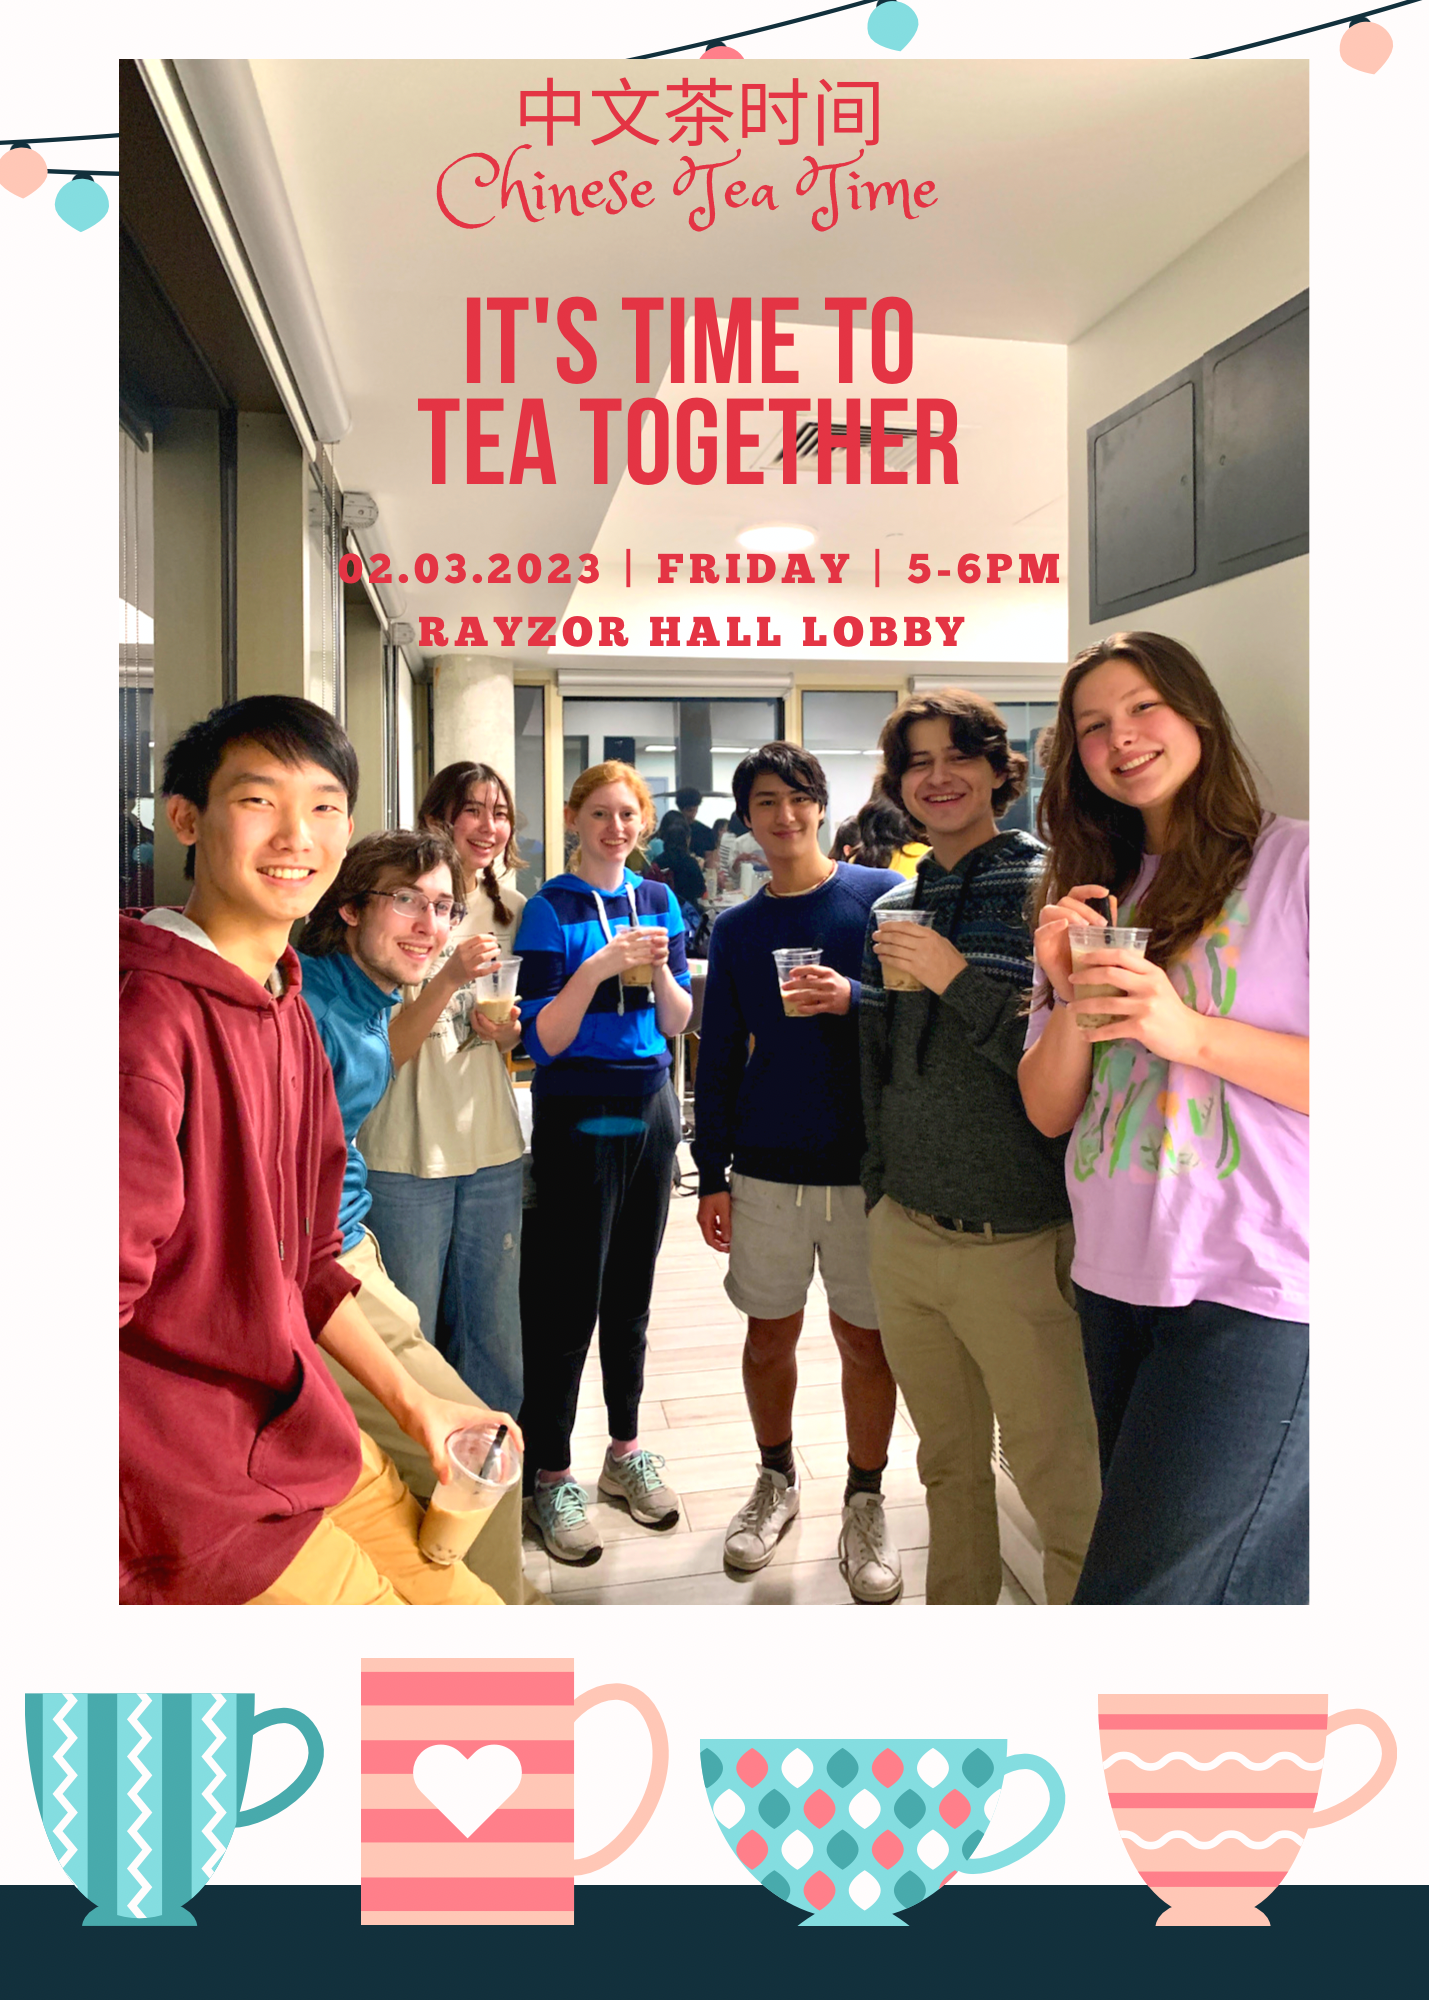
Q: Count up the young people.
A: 7